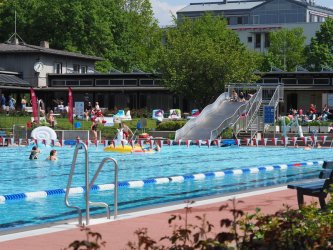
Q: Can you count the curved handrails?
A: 2